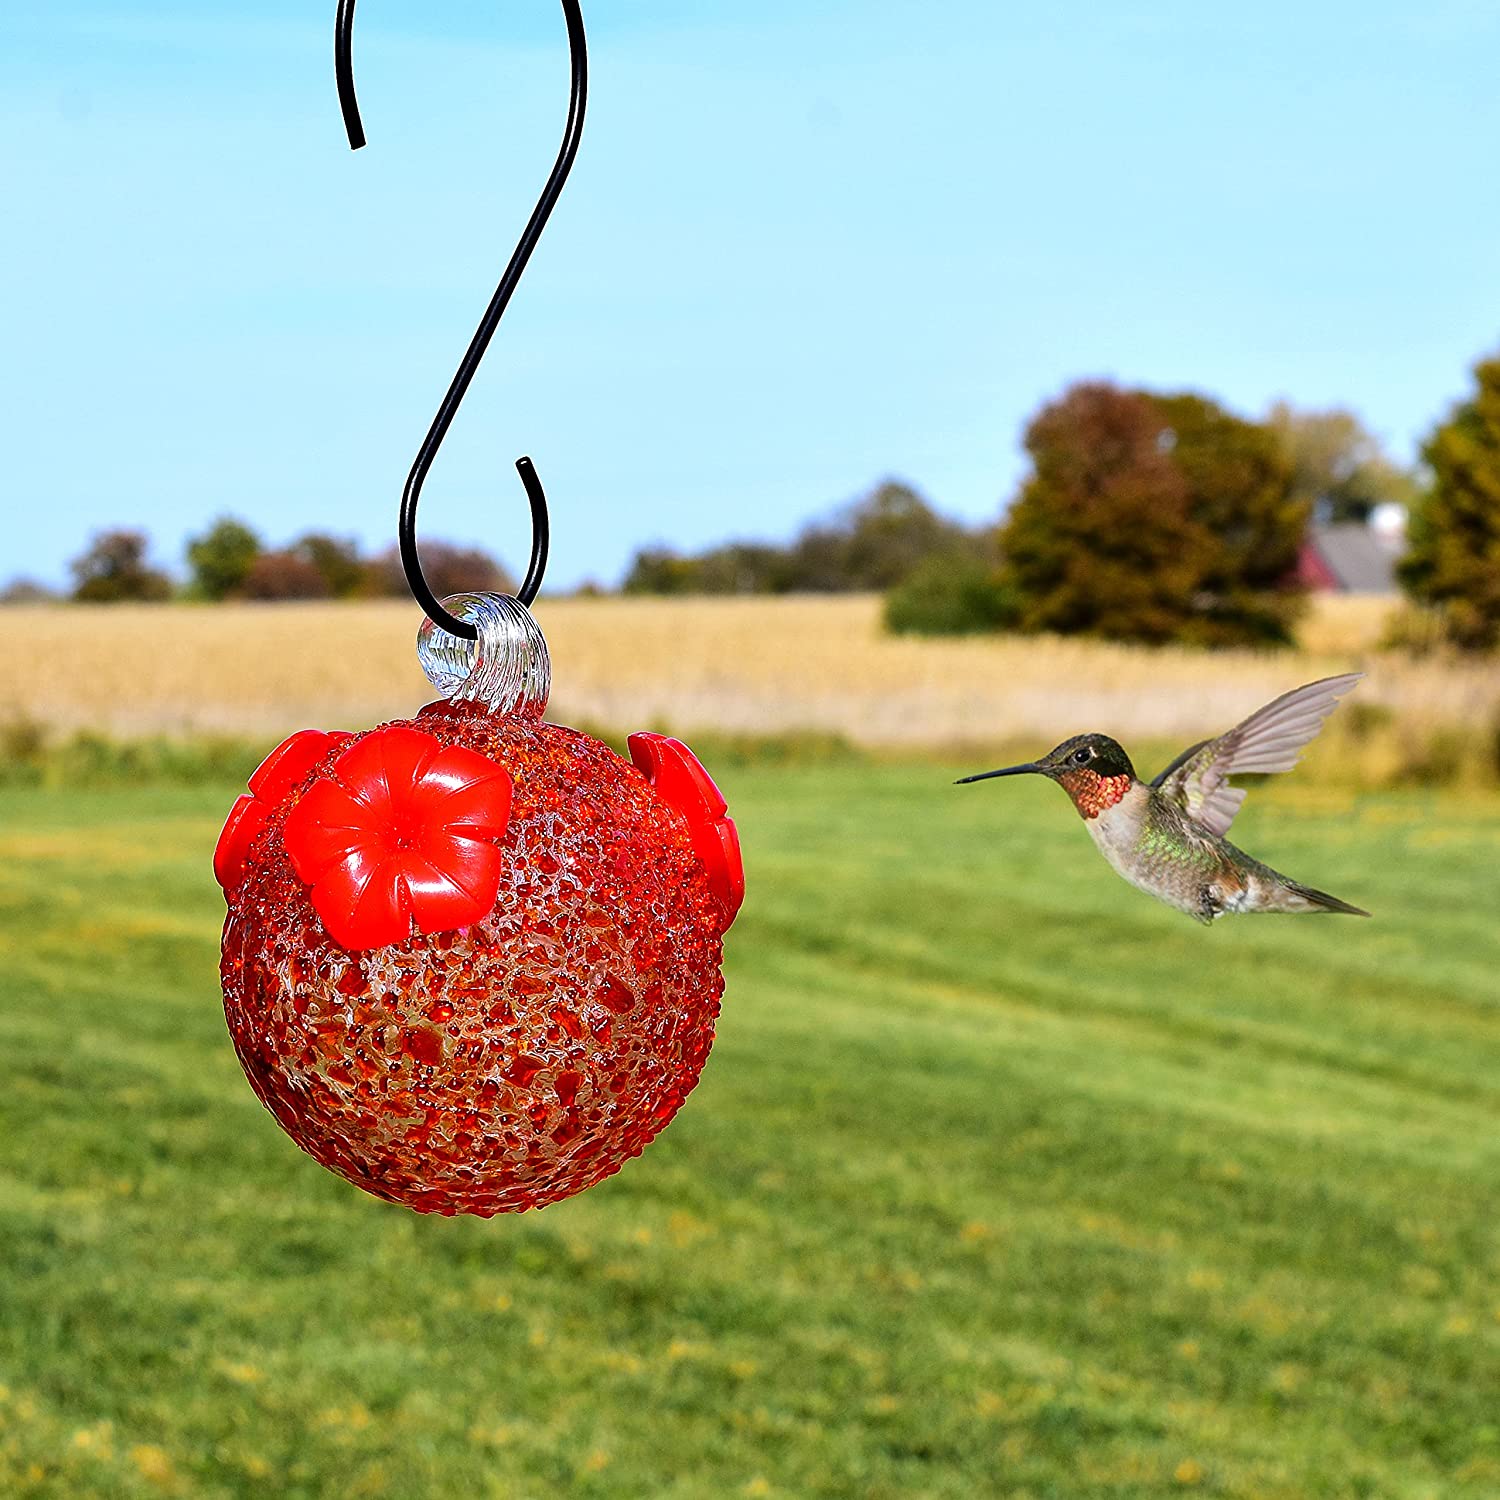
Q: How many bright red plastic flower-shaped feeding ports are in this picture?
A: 3